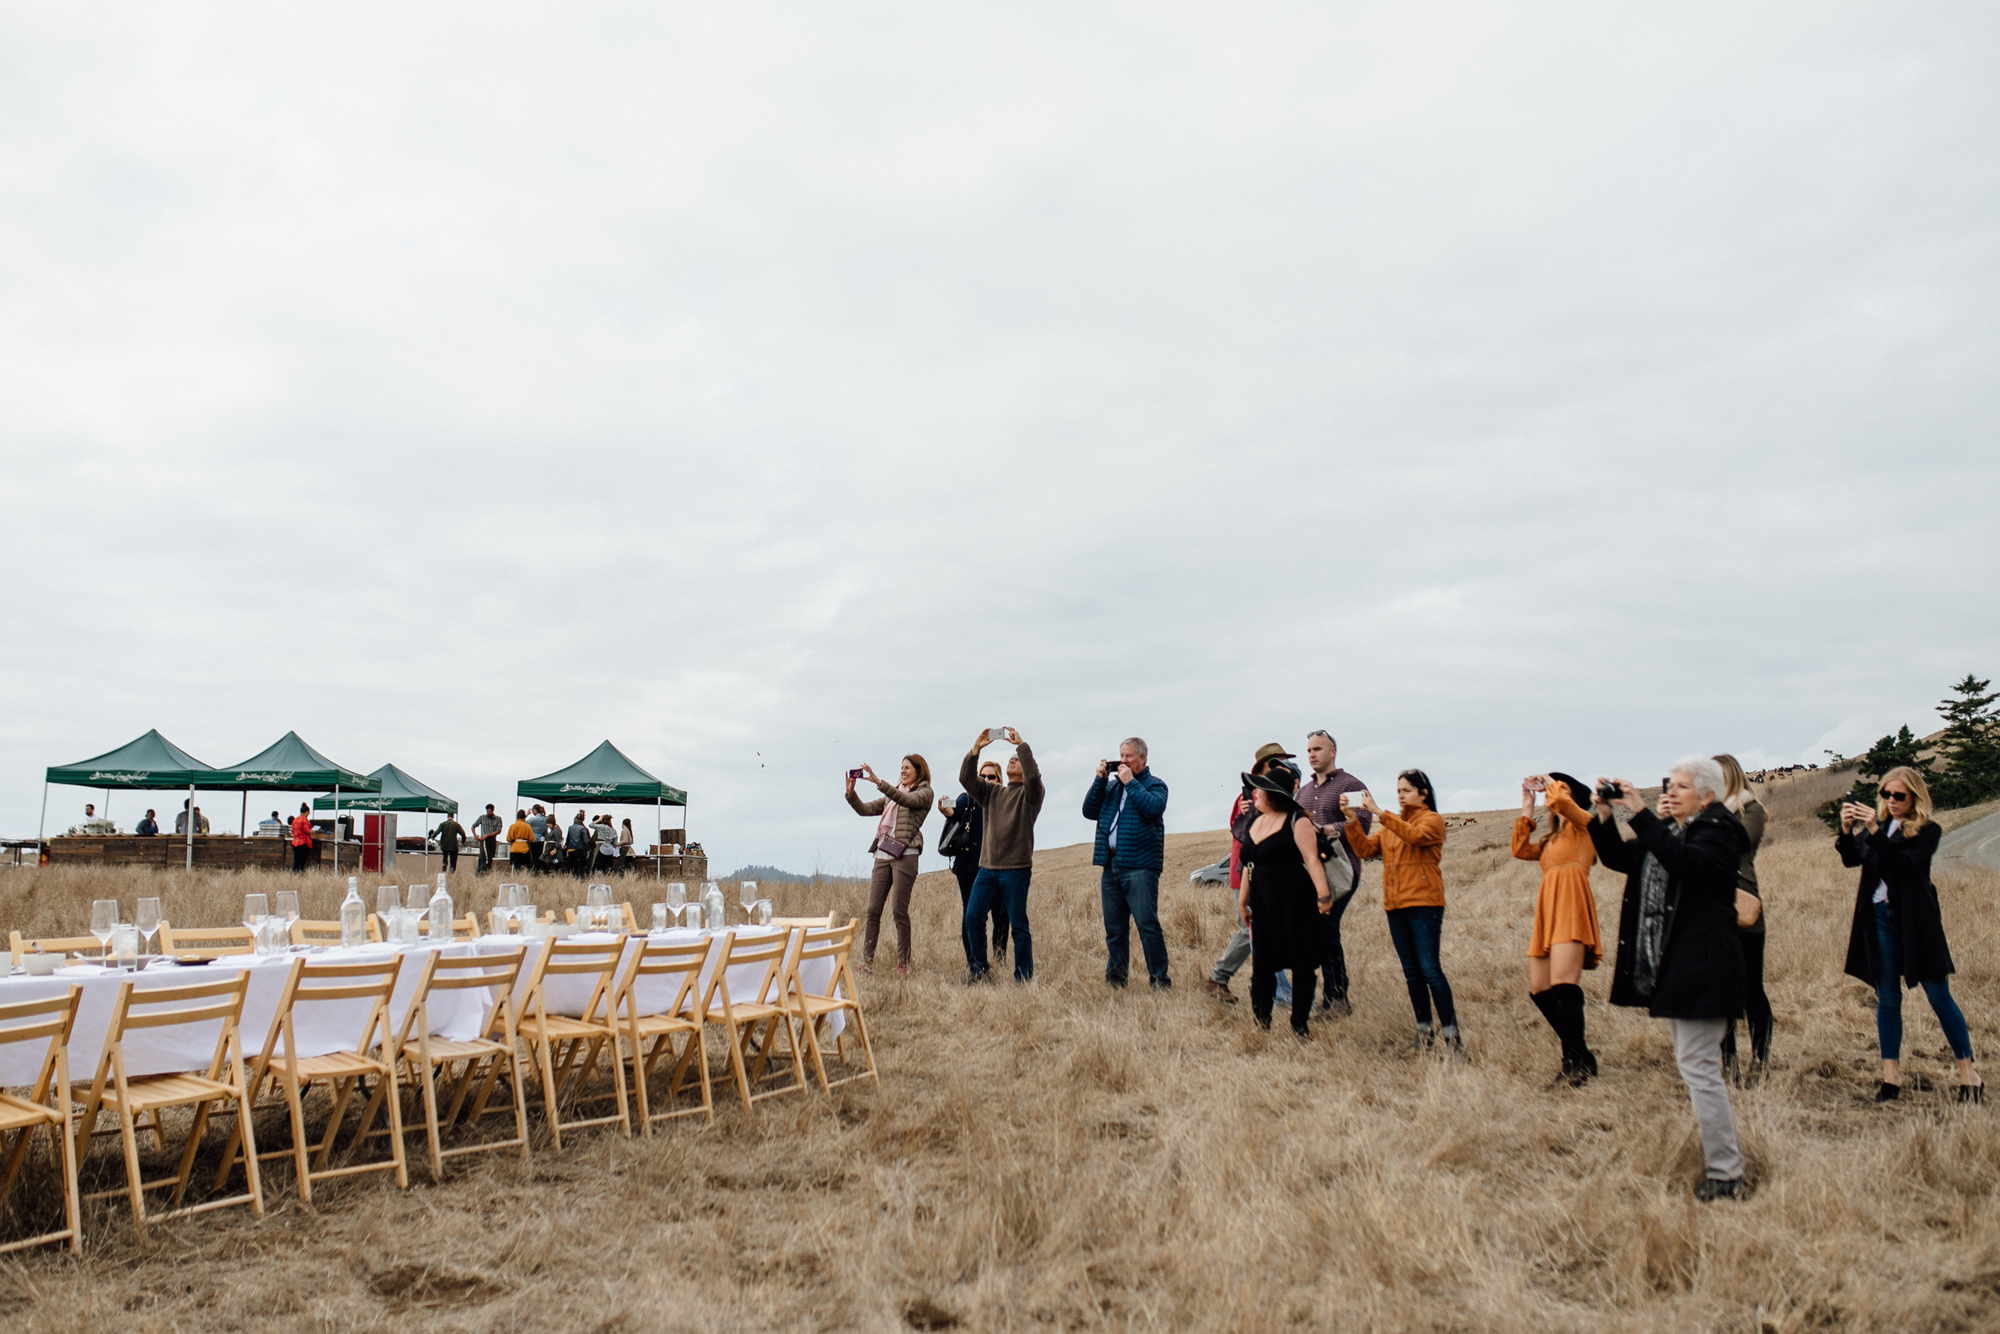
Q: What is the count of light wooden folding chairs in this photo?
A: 15